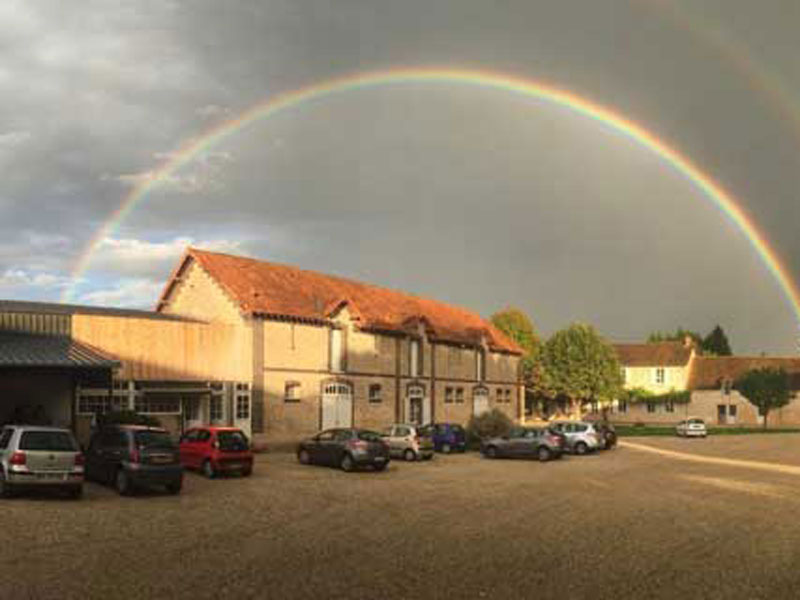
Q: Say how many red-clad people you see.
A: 0